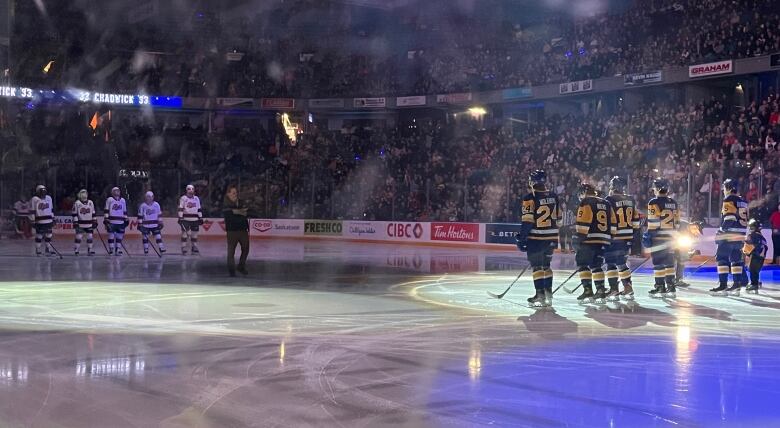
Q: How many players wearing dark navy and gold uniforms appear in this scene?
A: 5